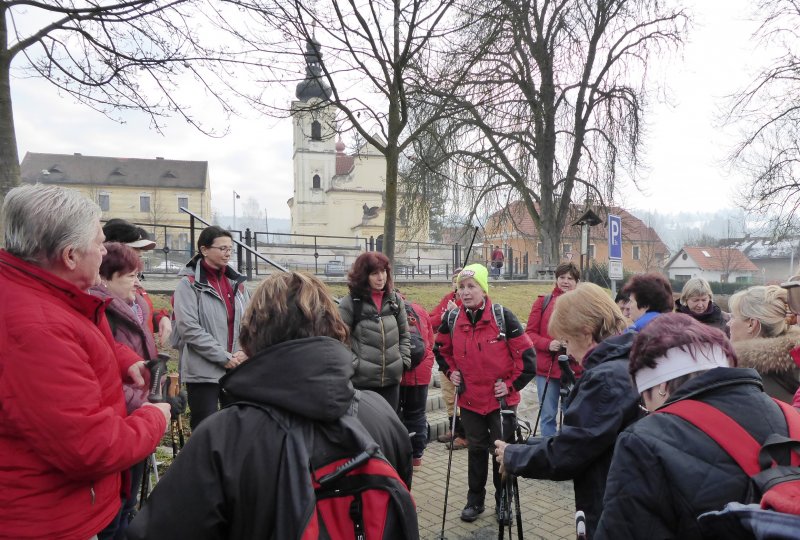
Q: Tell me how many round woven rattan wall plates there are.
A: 0